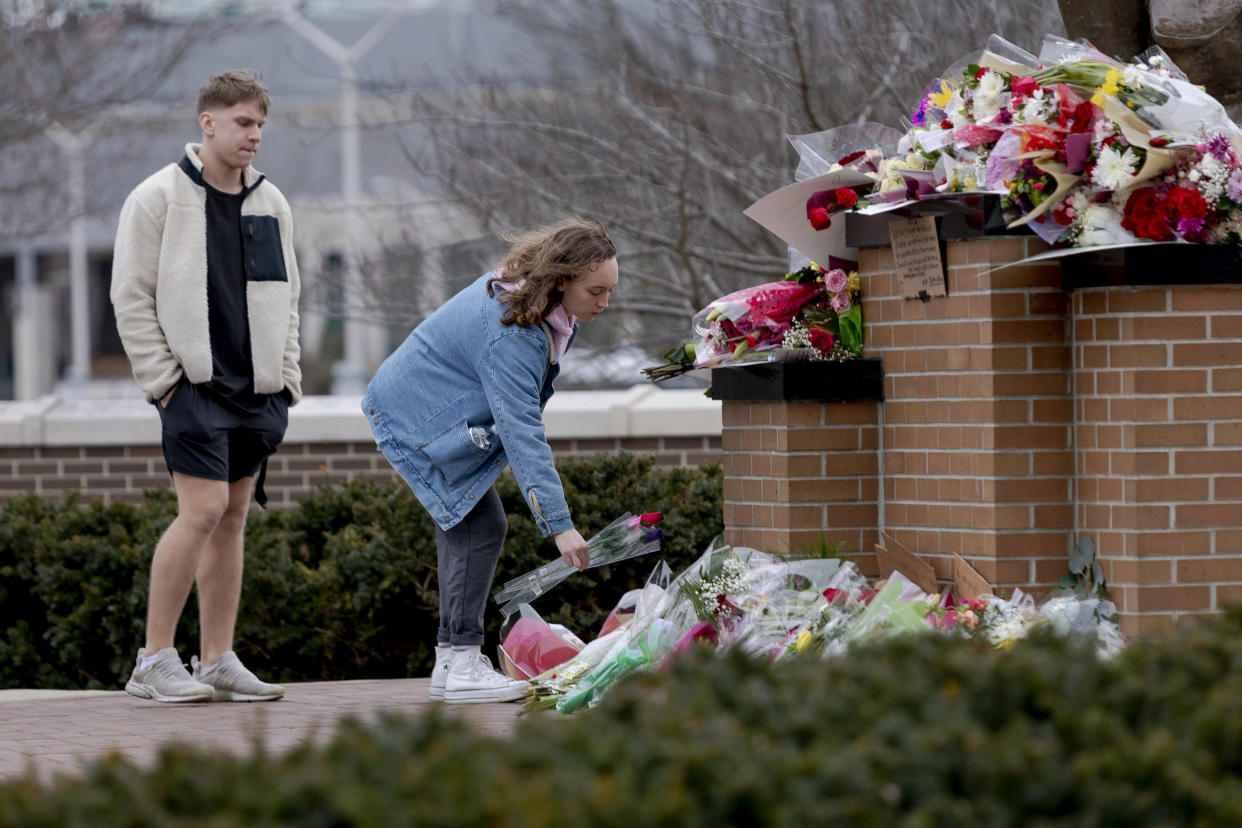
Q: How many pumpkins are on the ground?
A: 0